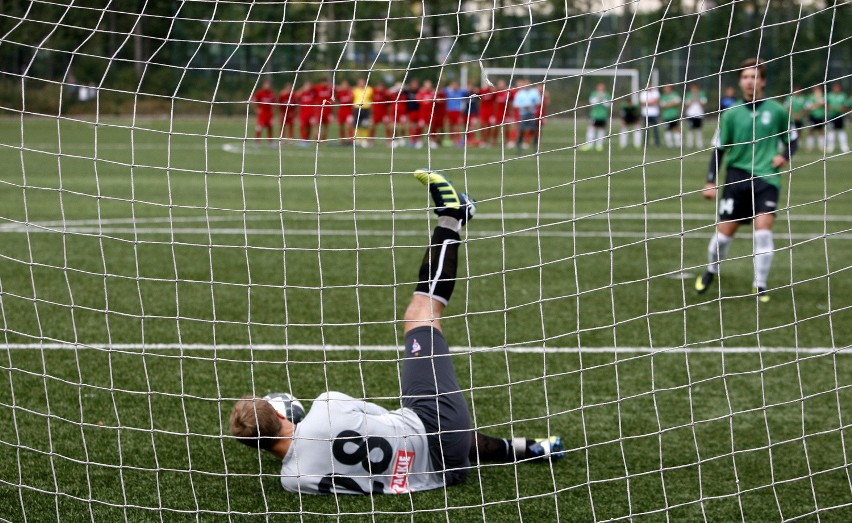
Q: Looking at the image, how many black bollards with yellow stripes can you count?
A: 0